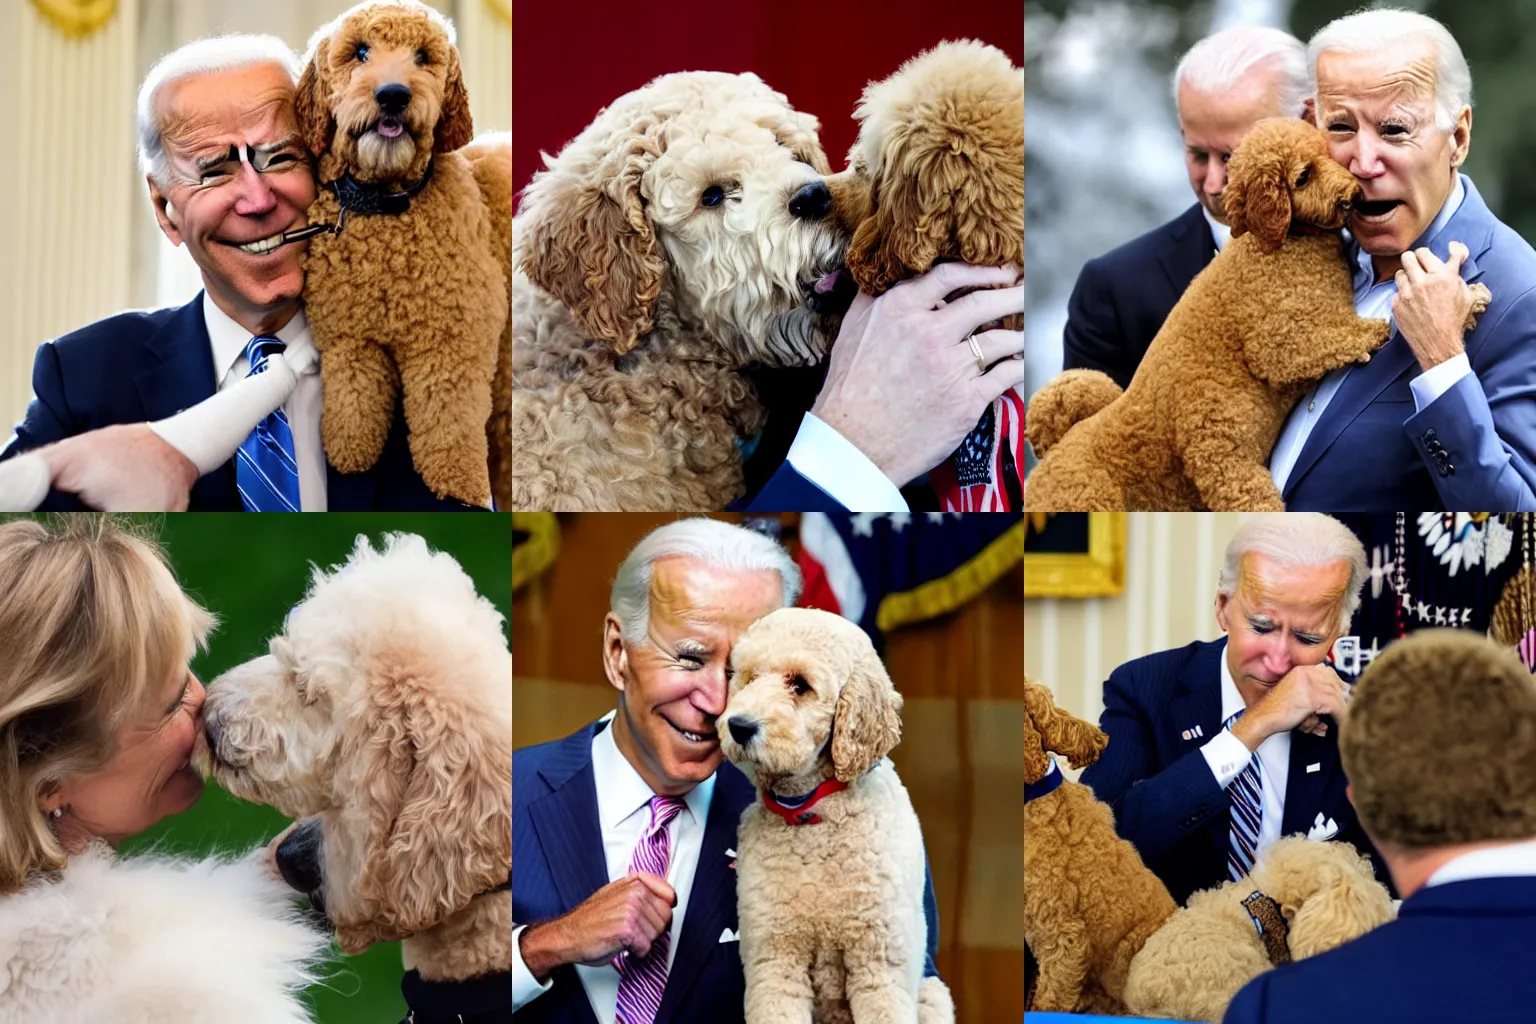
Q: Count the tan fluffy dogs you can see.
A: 8